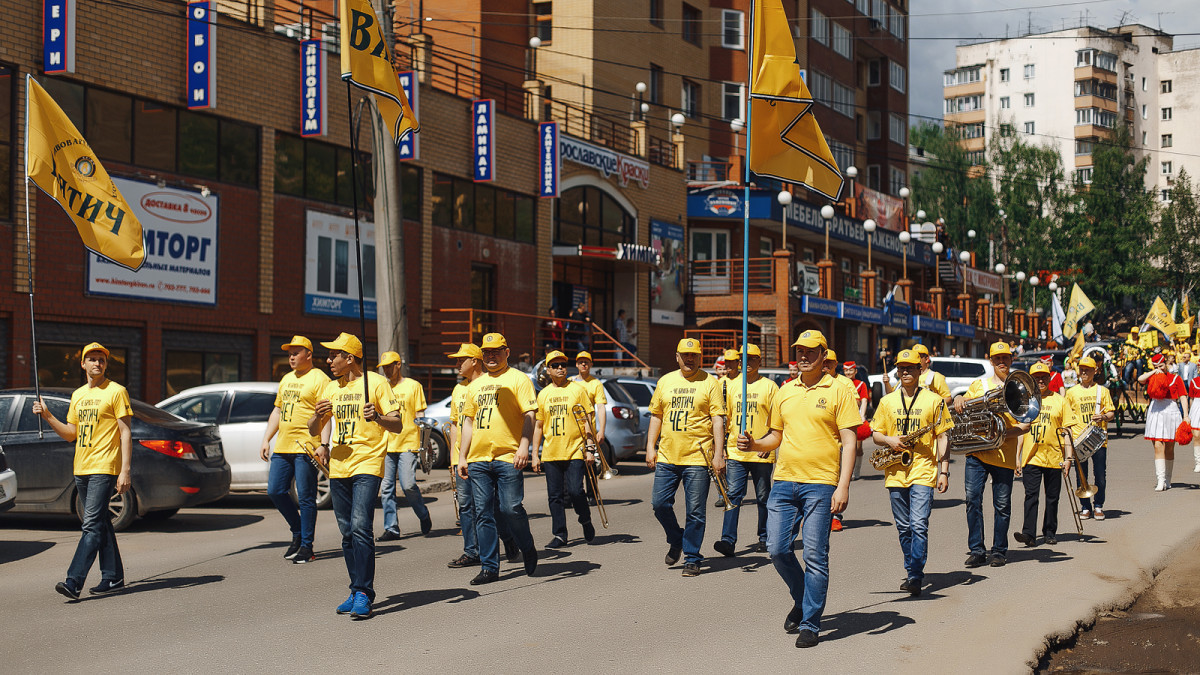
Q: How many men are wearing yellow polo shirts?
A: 1